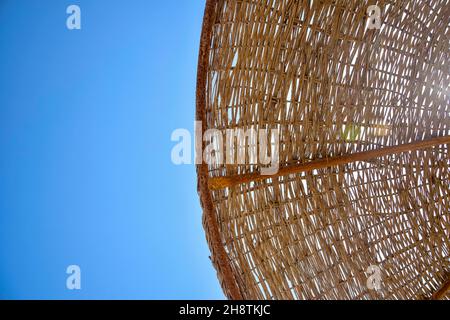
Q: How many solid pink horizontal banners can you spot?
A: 0